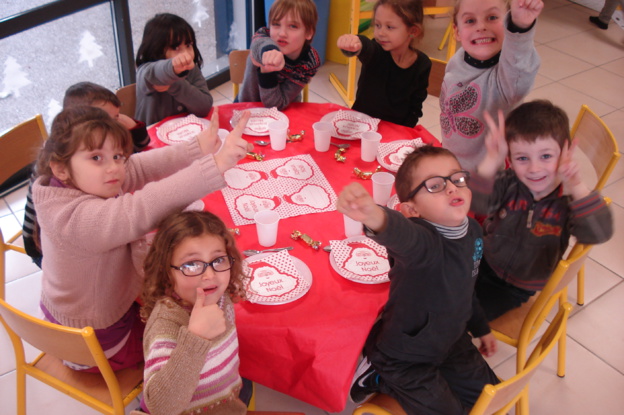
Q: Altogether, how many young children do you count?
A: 9